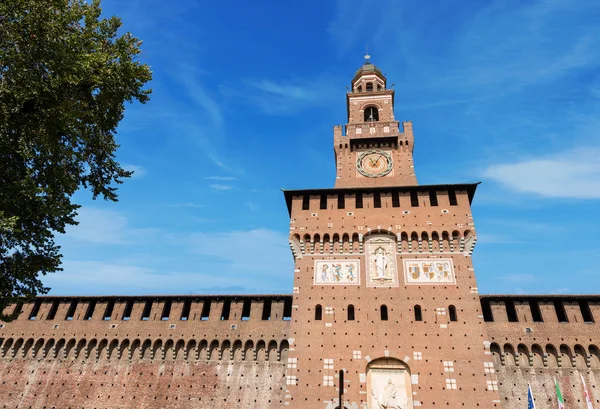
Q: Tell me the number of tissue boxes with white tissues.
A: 0